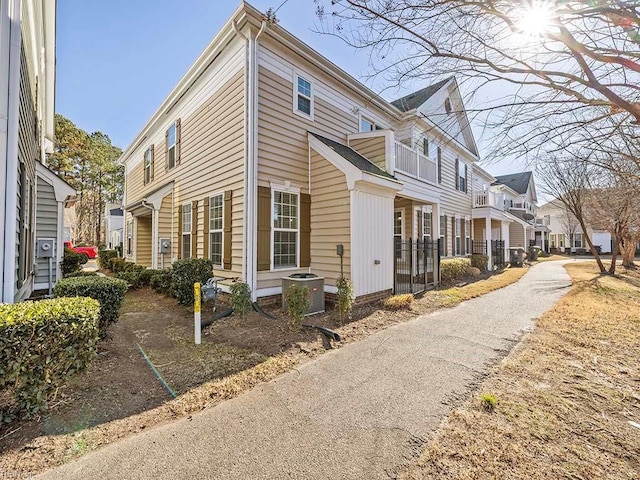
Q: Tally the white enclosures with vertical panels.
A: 1